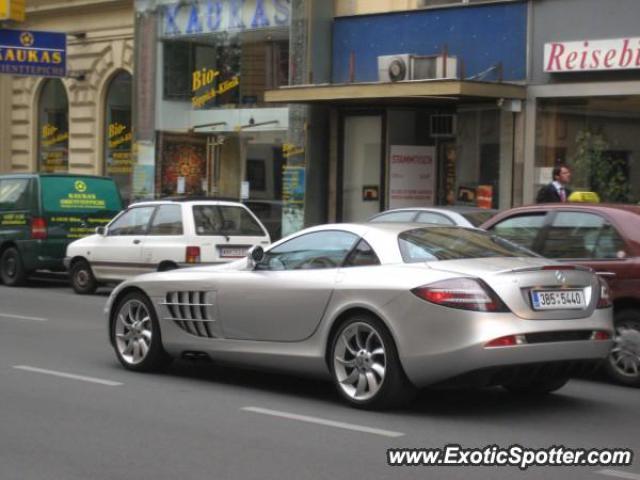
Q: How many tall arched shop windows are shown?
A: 2